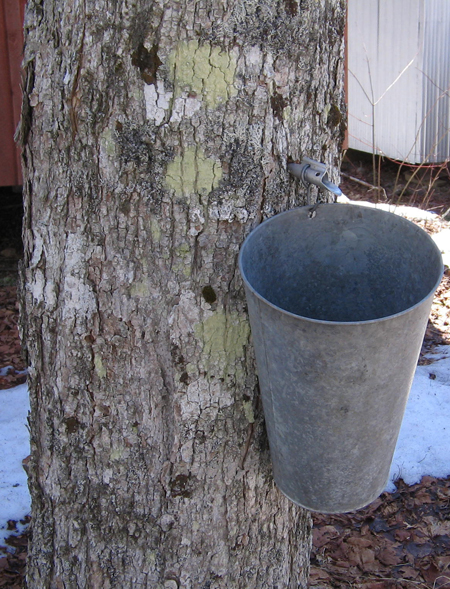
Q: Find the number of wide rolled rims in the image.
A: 1